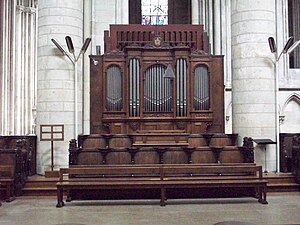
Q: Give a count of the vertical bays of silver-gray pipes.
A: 5